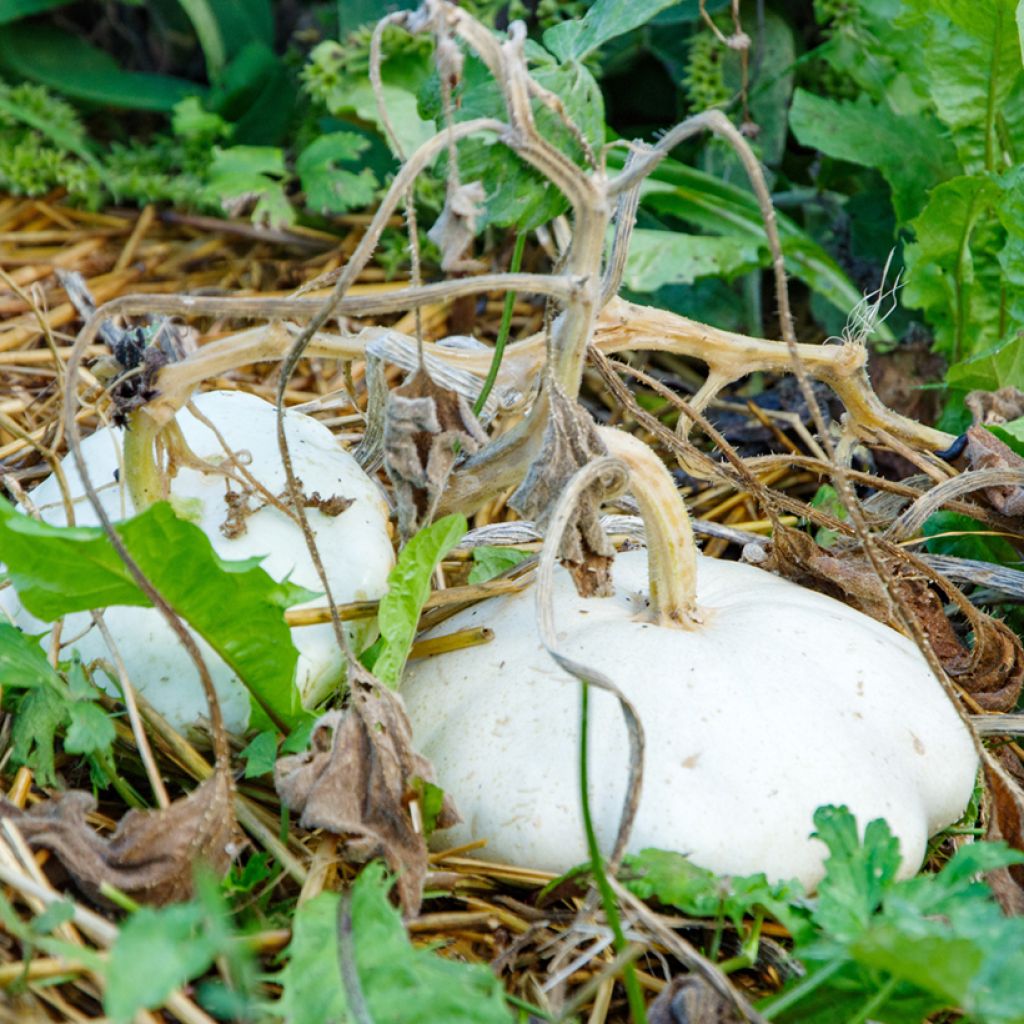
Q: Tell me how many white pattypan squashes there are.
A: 2